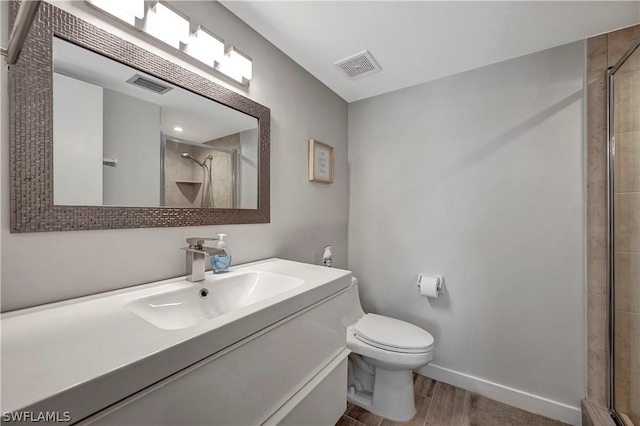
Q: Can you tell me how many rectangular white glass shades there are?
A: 4